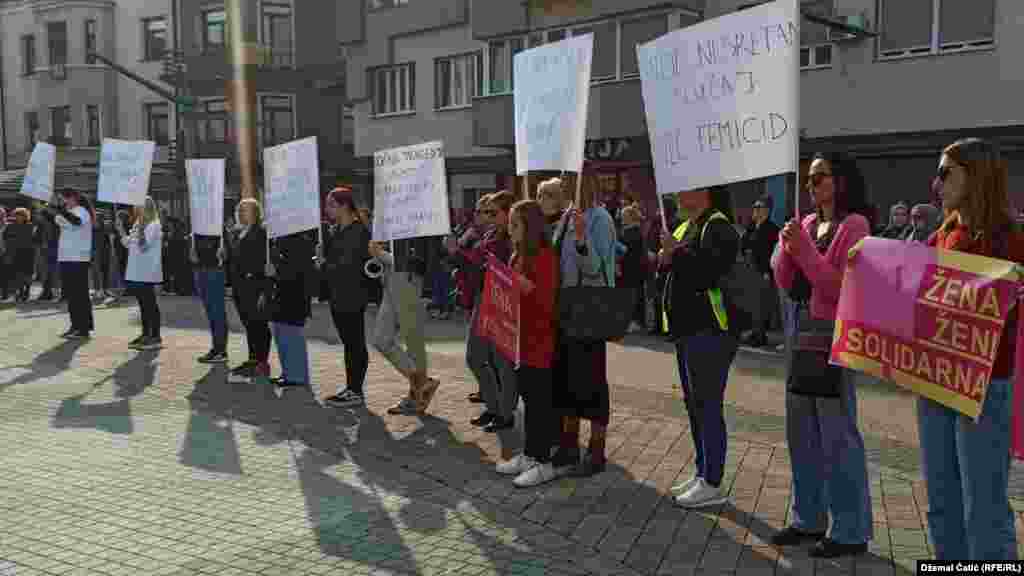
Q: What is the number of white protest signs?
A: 7